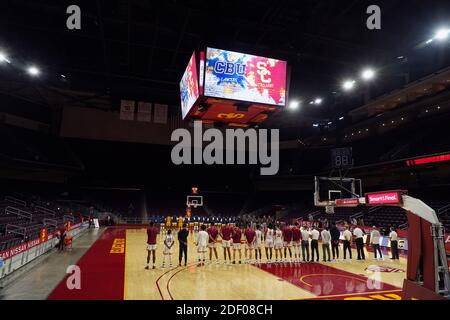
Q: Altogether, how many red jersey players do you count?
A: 7